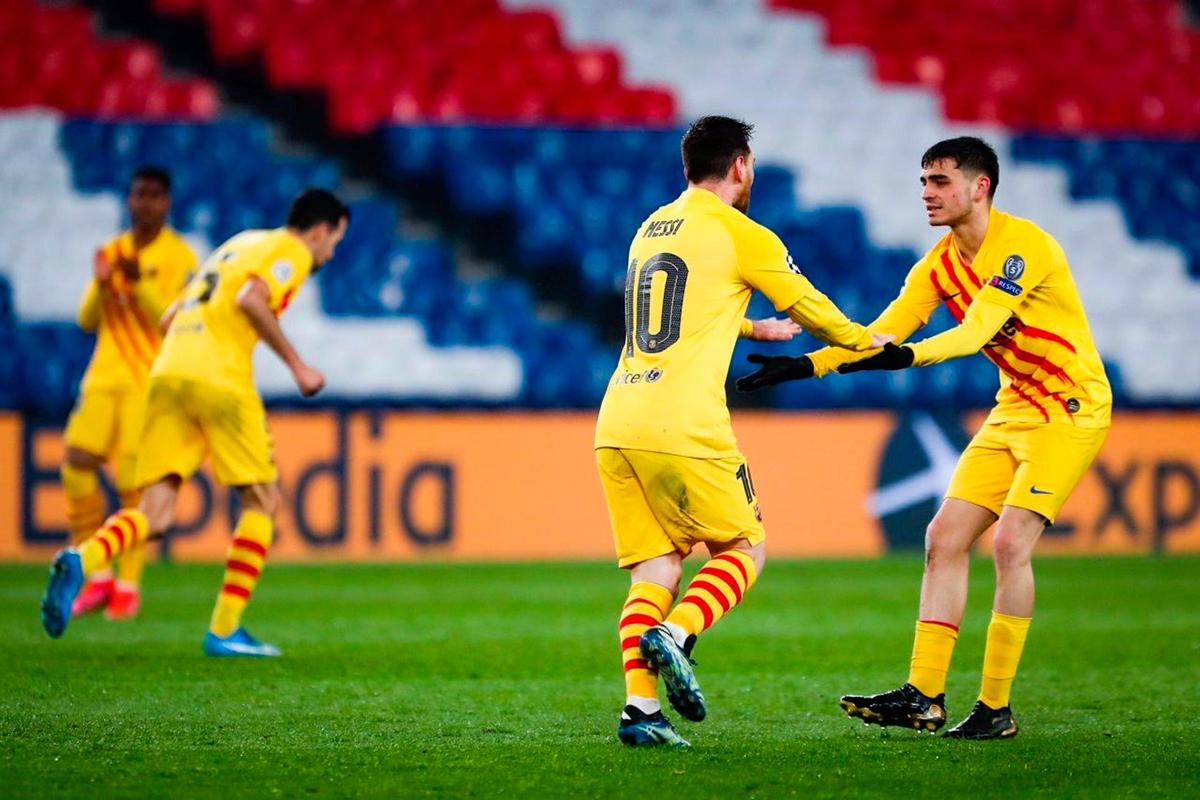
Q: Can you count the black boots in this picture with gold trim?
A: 2